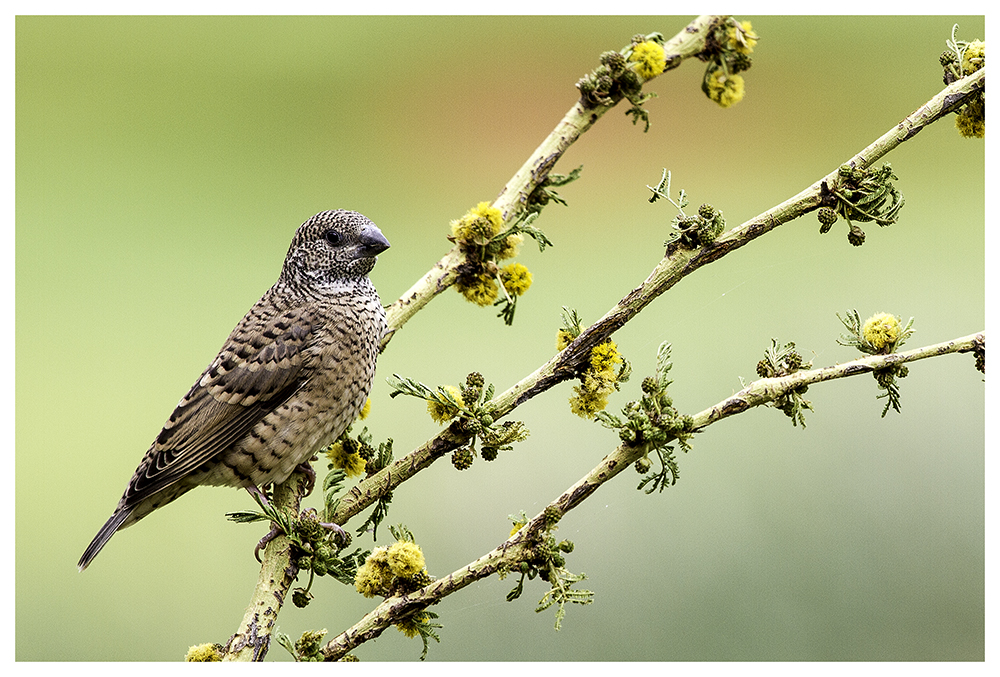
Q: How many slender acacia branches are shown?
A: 3